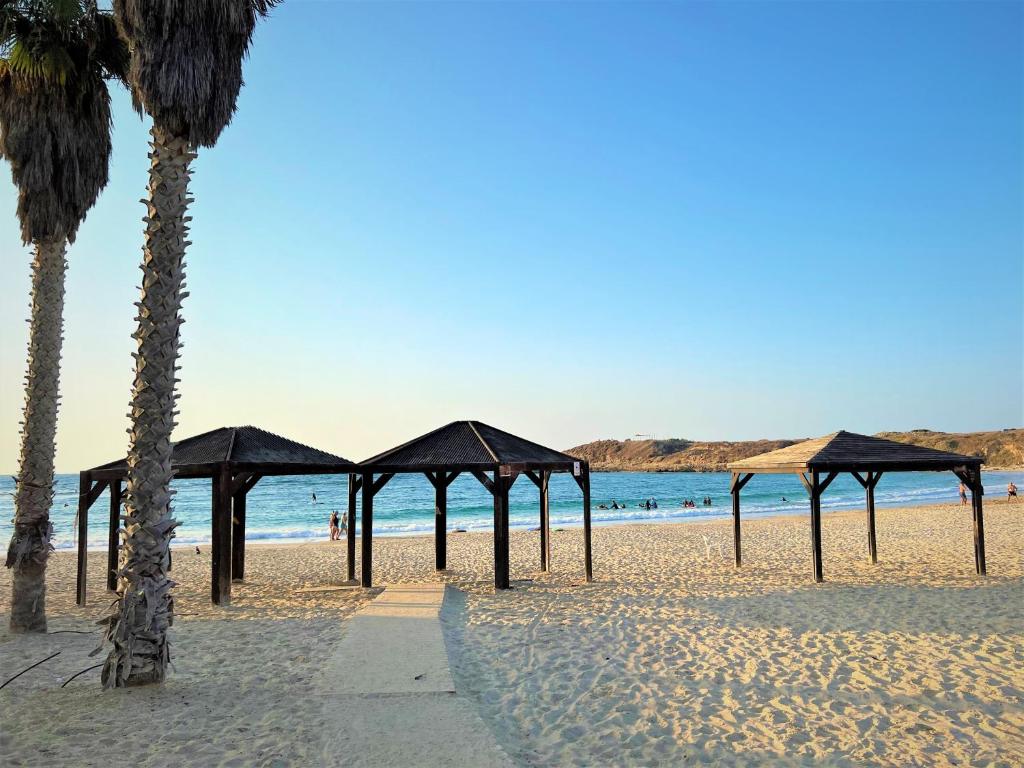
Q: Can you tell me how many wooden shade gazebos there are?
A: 3